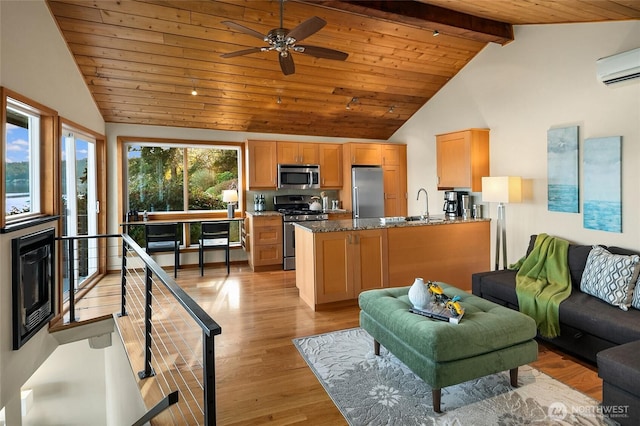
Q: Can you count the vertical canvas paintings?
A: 2